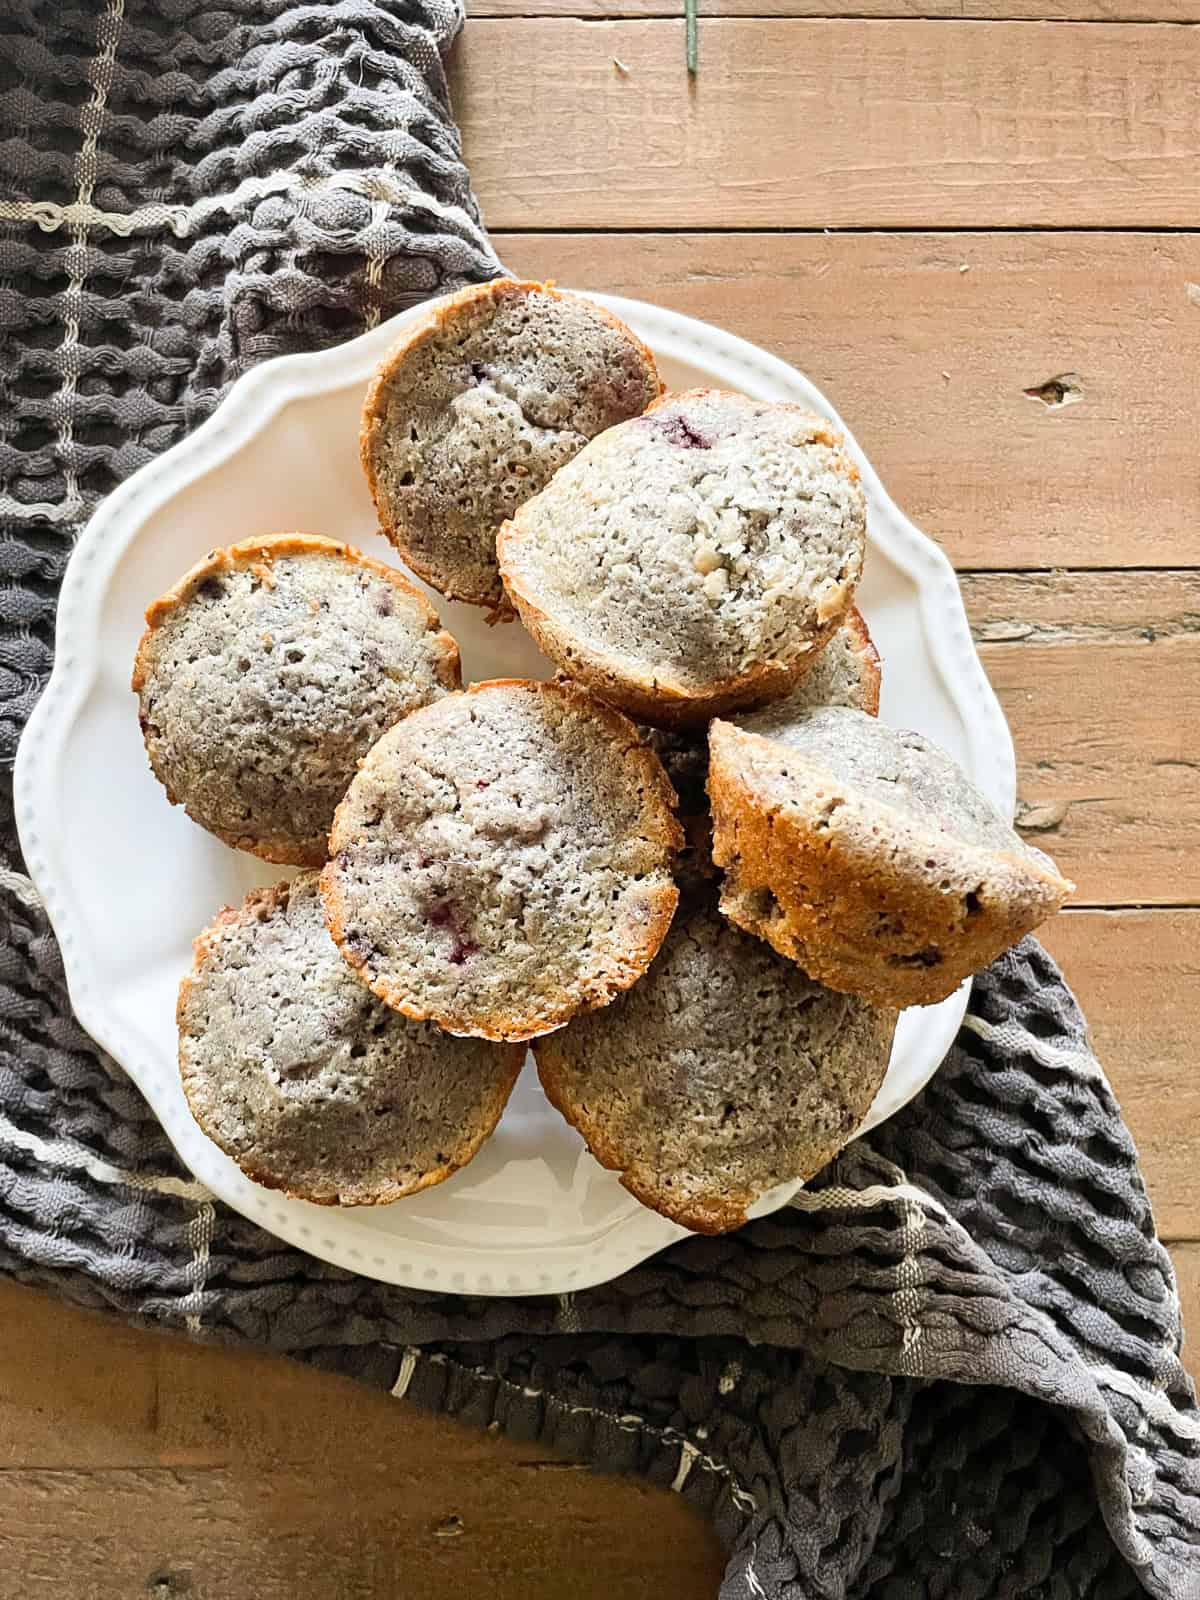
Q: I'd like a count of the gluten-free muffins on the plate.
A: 8